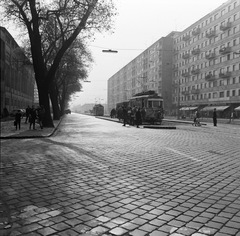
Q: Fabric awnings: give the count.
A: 3